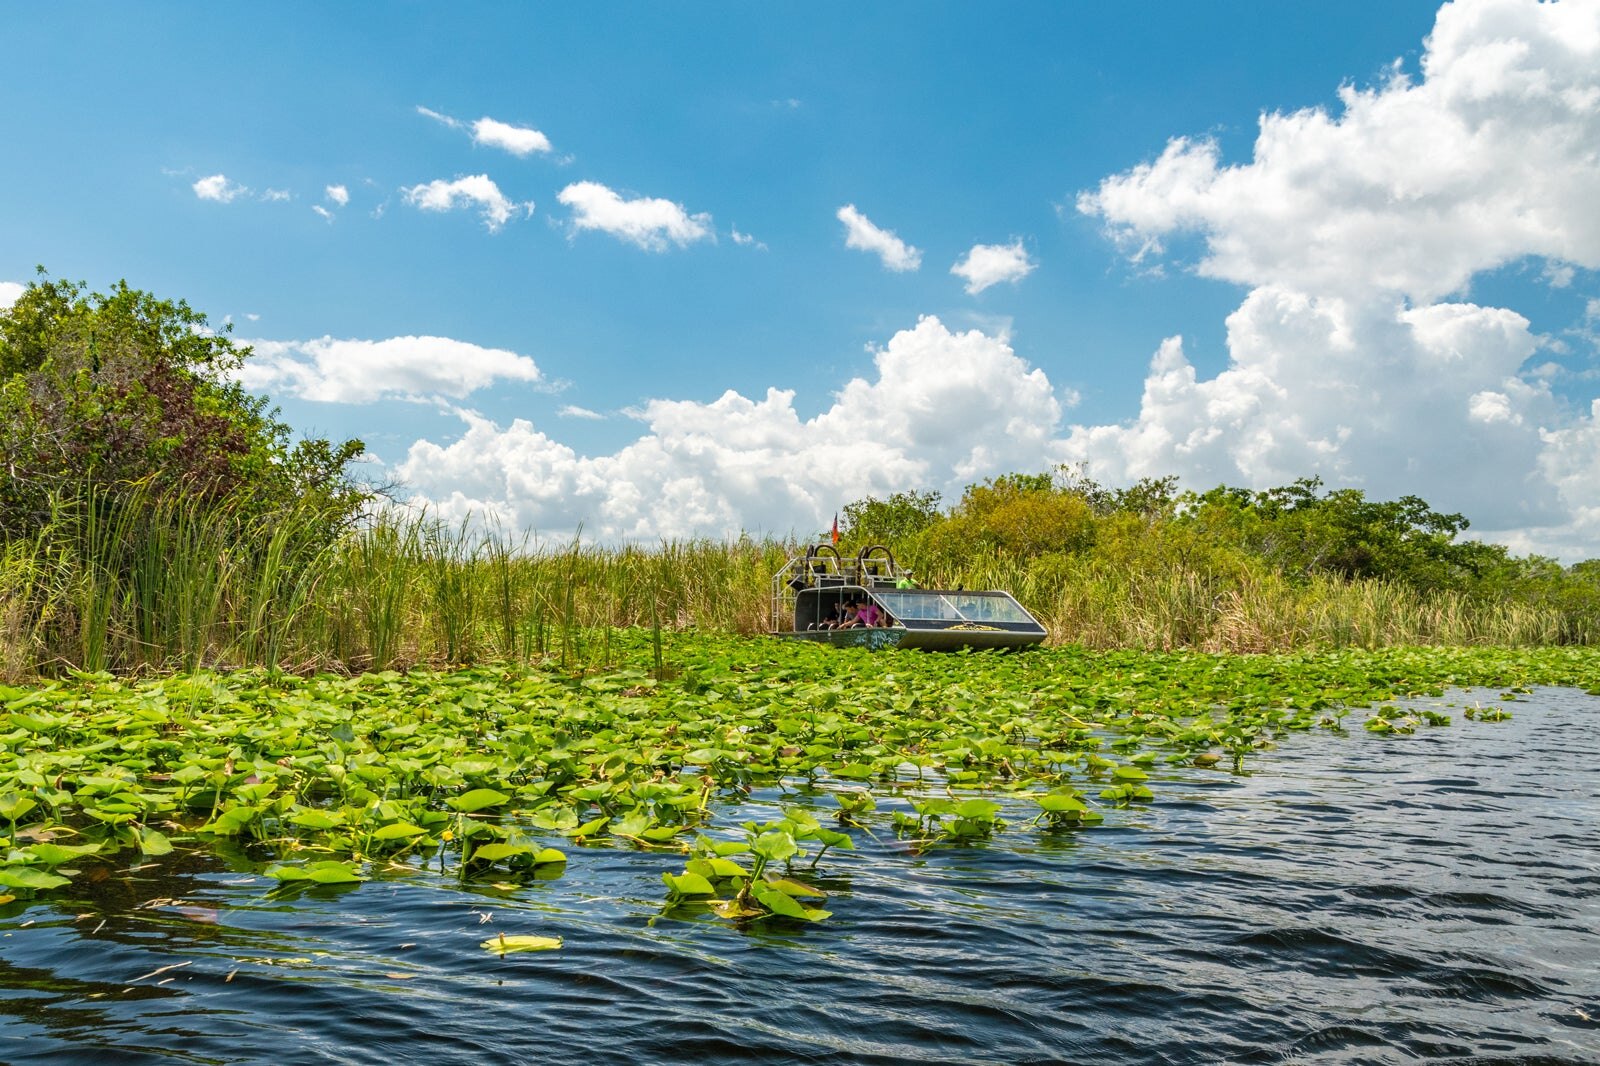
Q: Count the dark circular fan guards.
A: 2